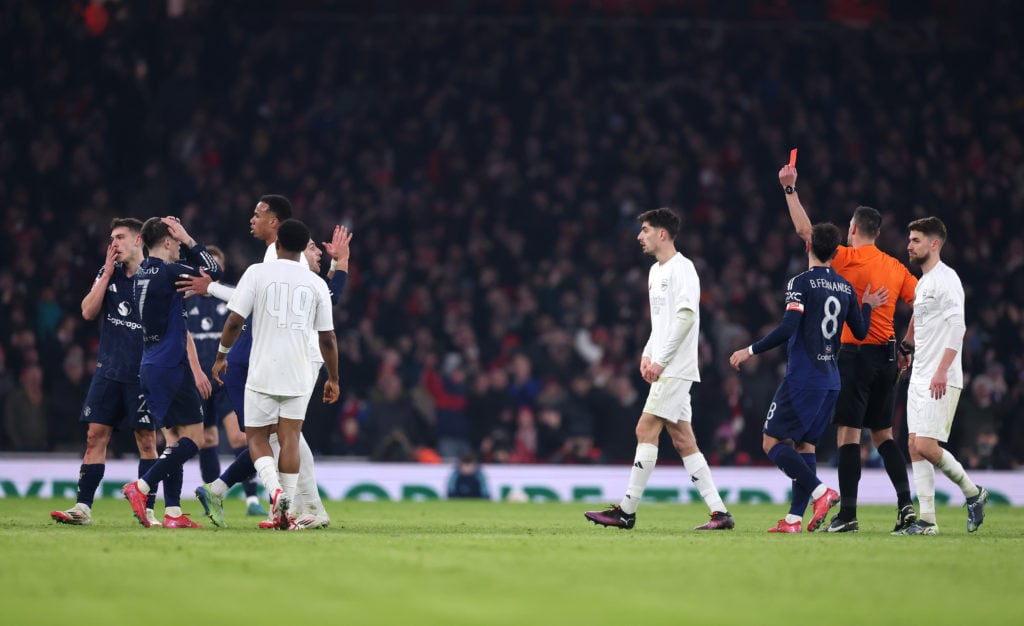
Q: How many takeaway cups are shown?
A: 0